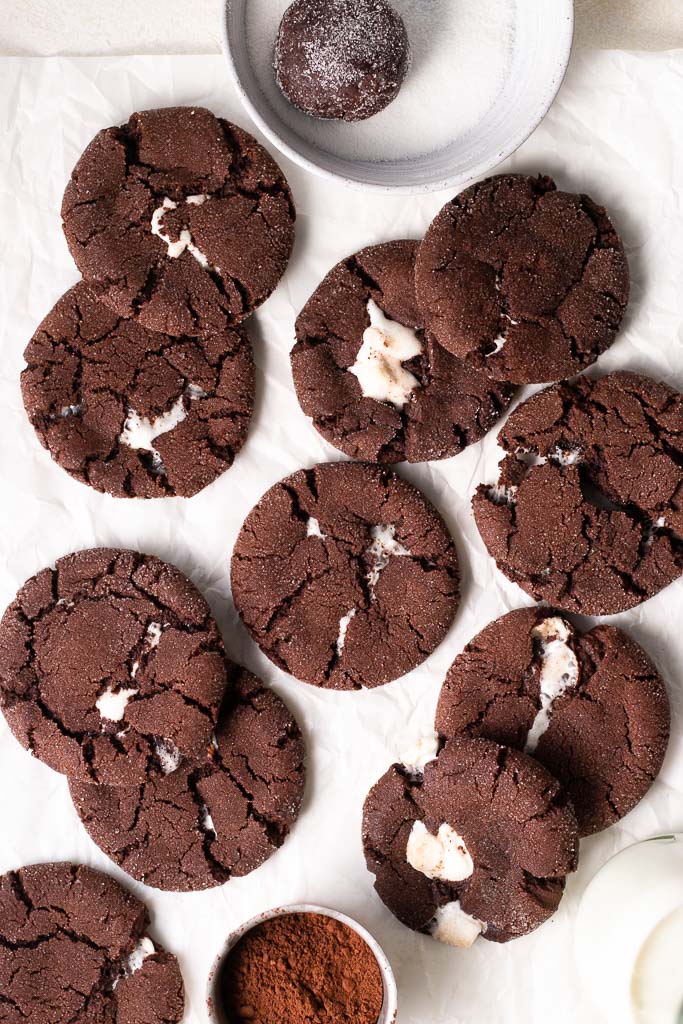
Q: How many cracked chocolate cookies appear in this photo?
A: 11